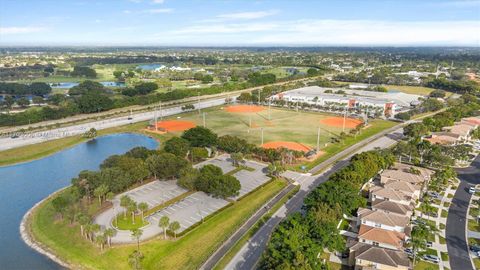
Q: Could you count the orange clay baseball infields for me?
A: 4